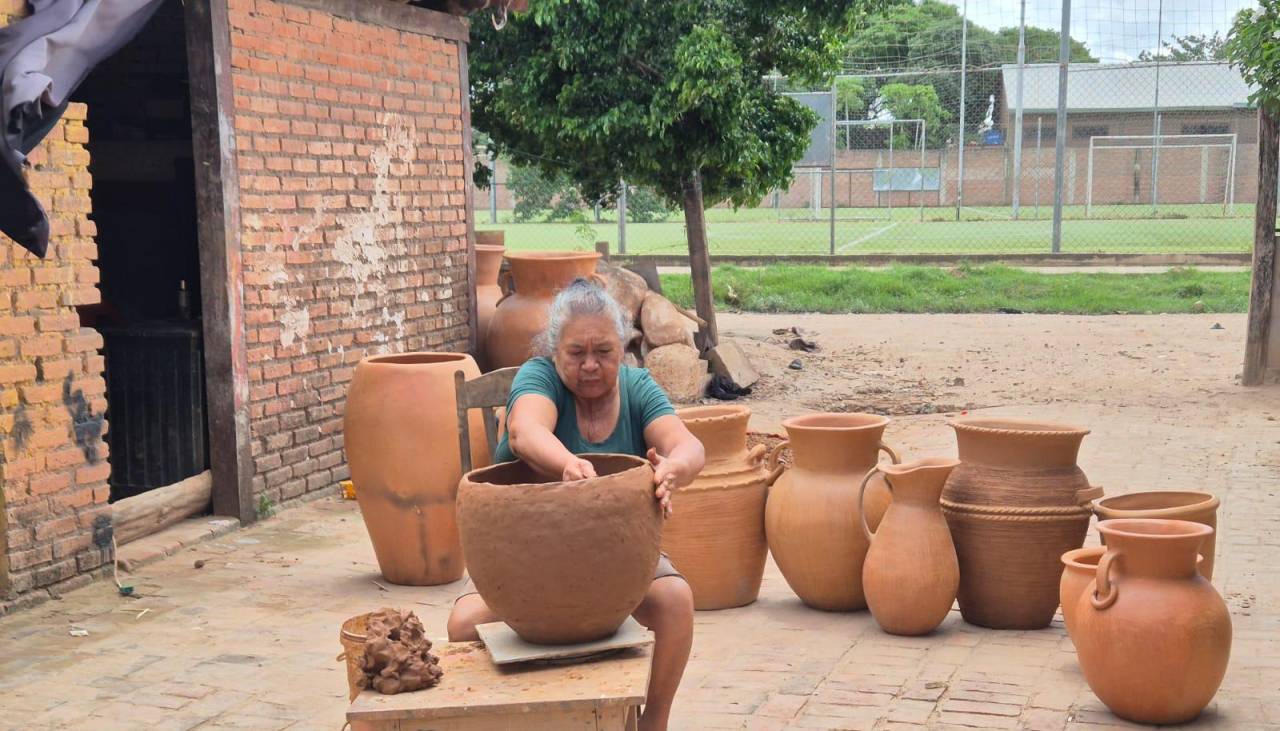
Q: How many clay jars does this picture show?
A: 11